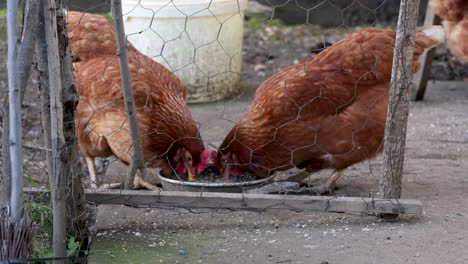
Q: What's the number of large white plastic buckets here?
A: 1